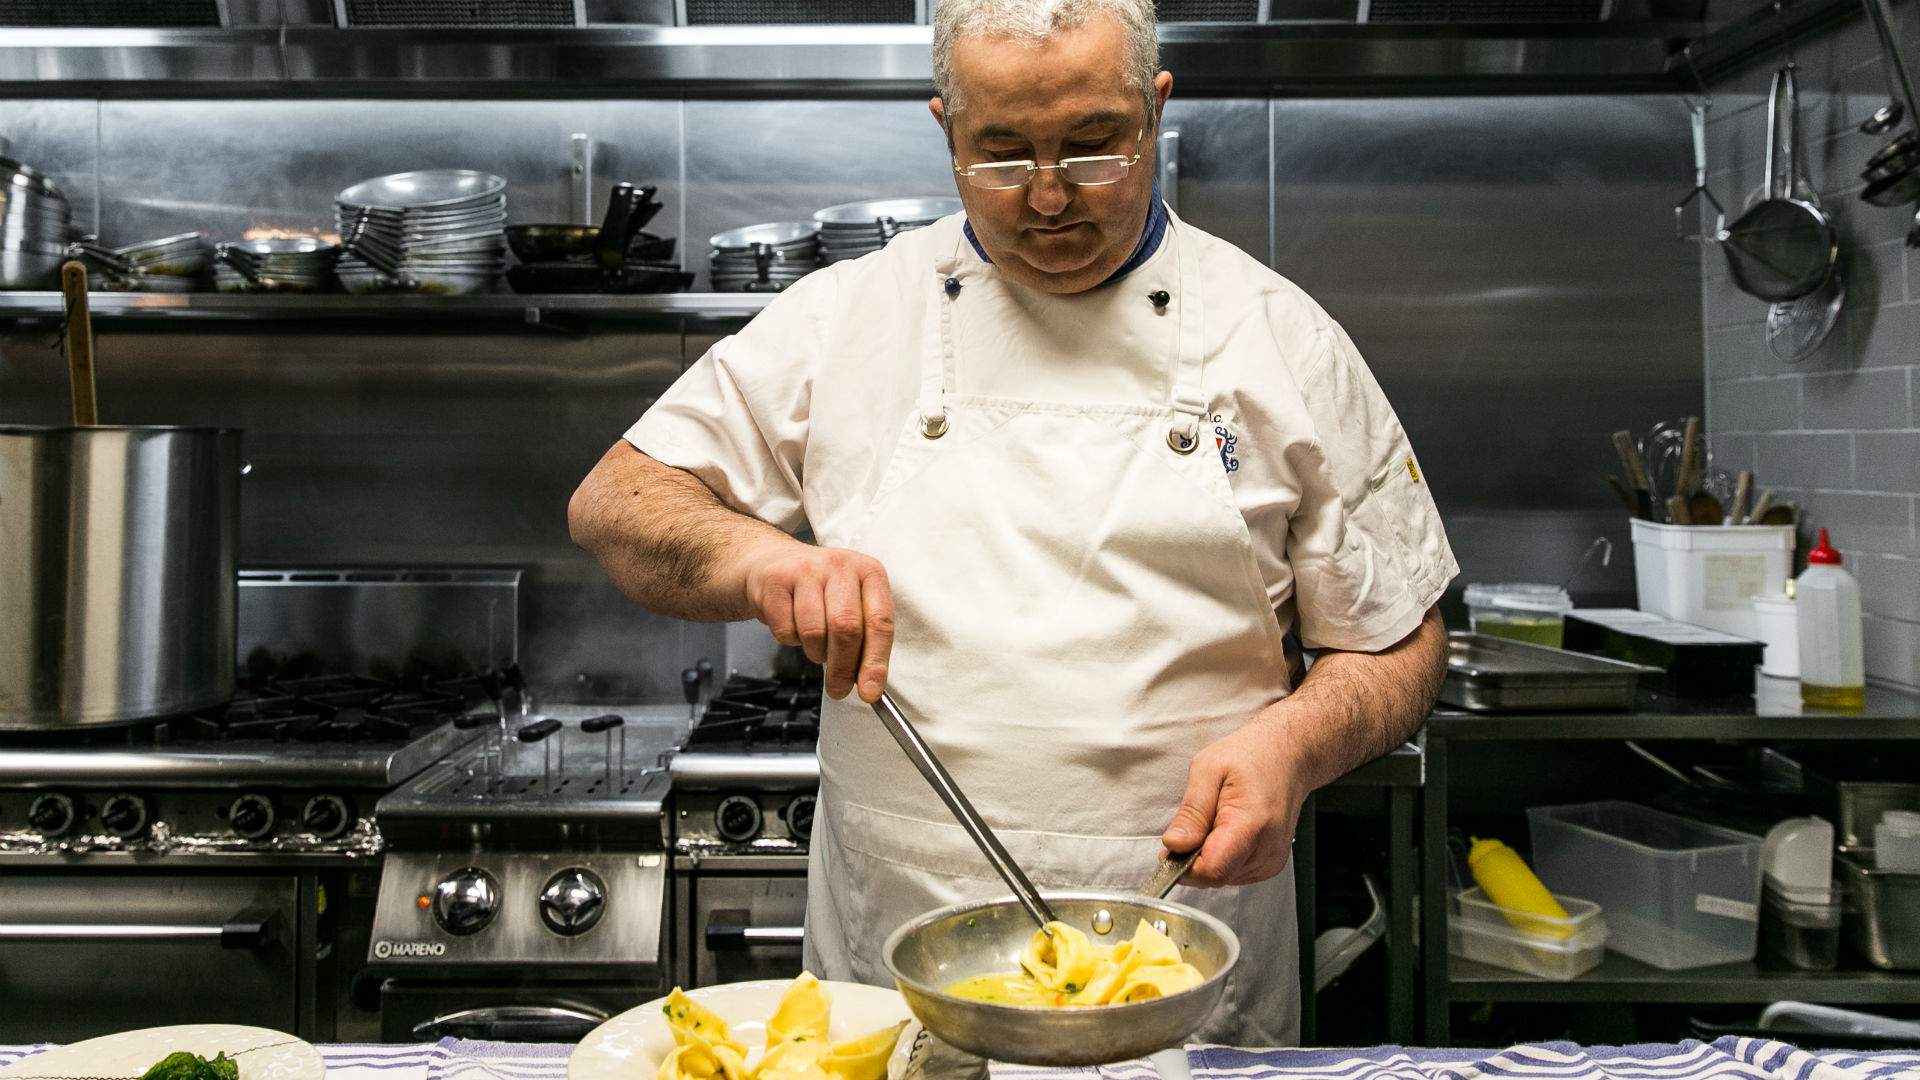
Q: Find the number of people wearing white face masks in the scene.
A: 0